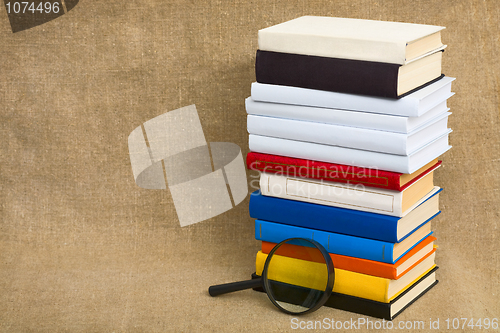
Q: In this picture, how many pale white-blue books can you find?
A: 4